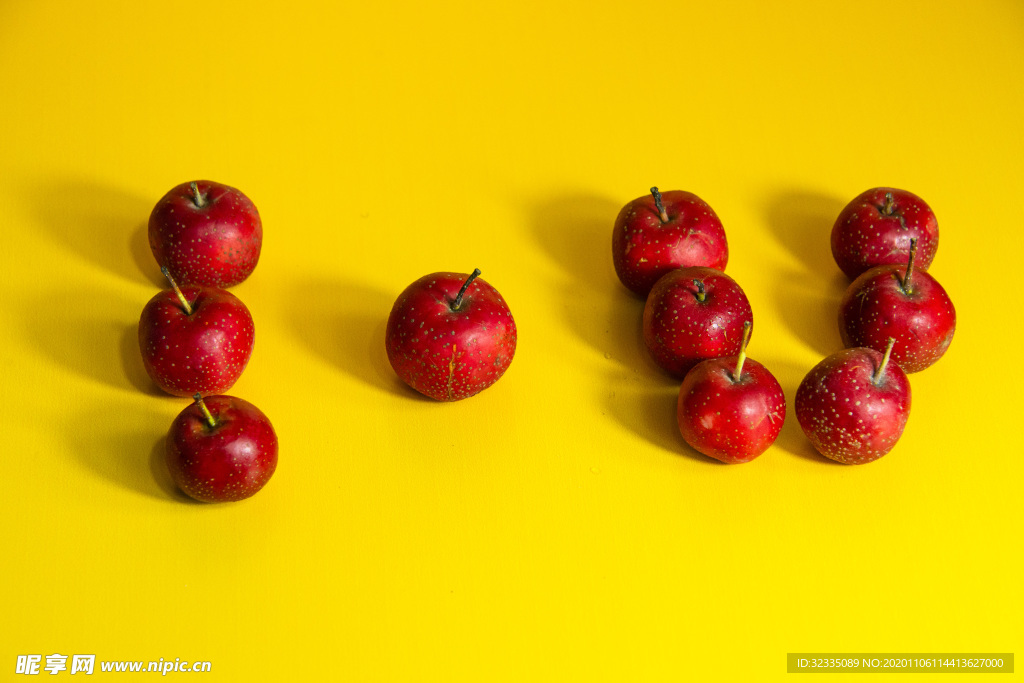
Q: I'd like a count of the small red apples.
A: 10